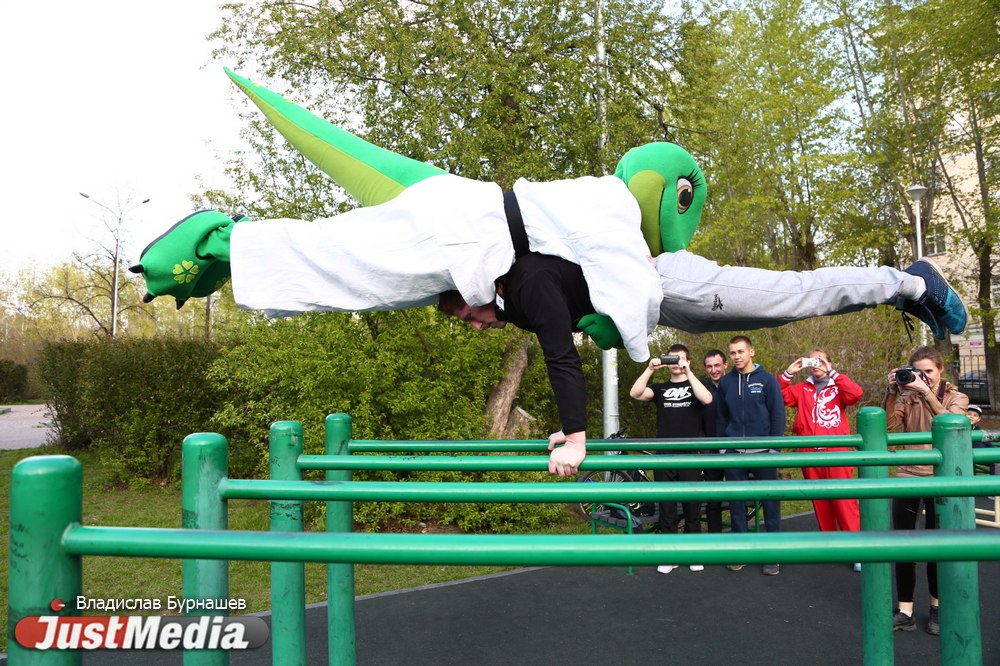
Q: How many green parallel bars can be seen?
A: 4